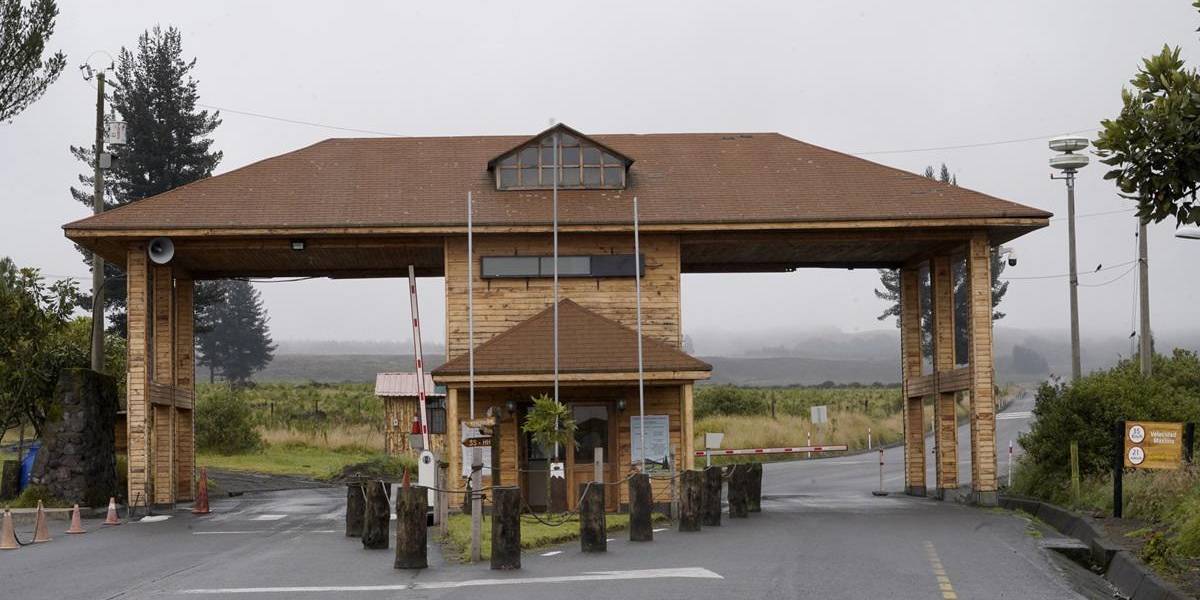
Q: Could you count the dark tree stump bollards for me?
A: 10